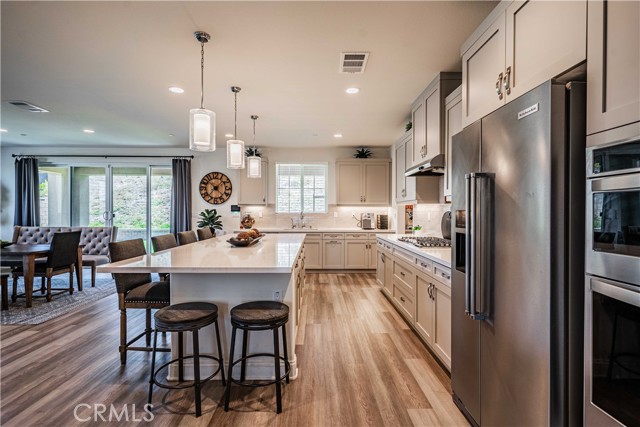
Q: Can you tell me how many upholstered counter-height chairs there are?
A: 4